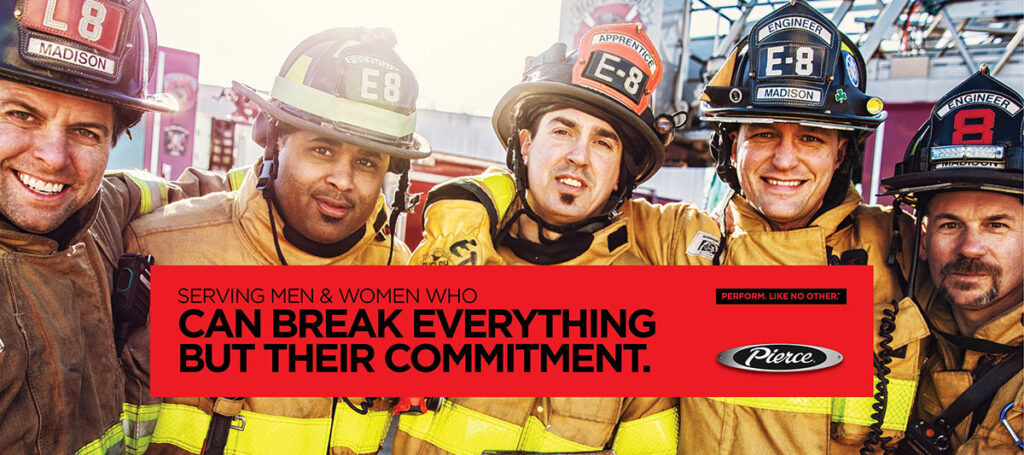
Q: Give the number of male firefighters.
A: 5